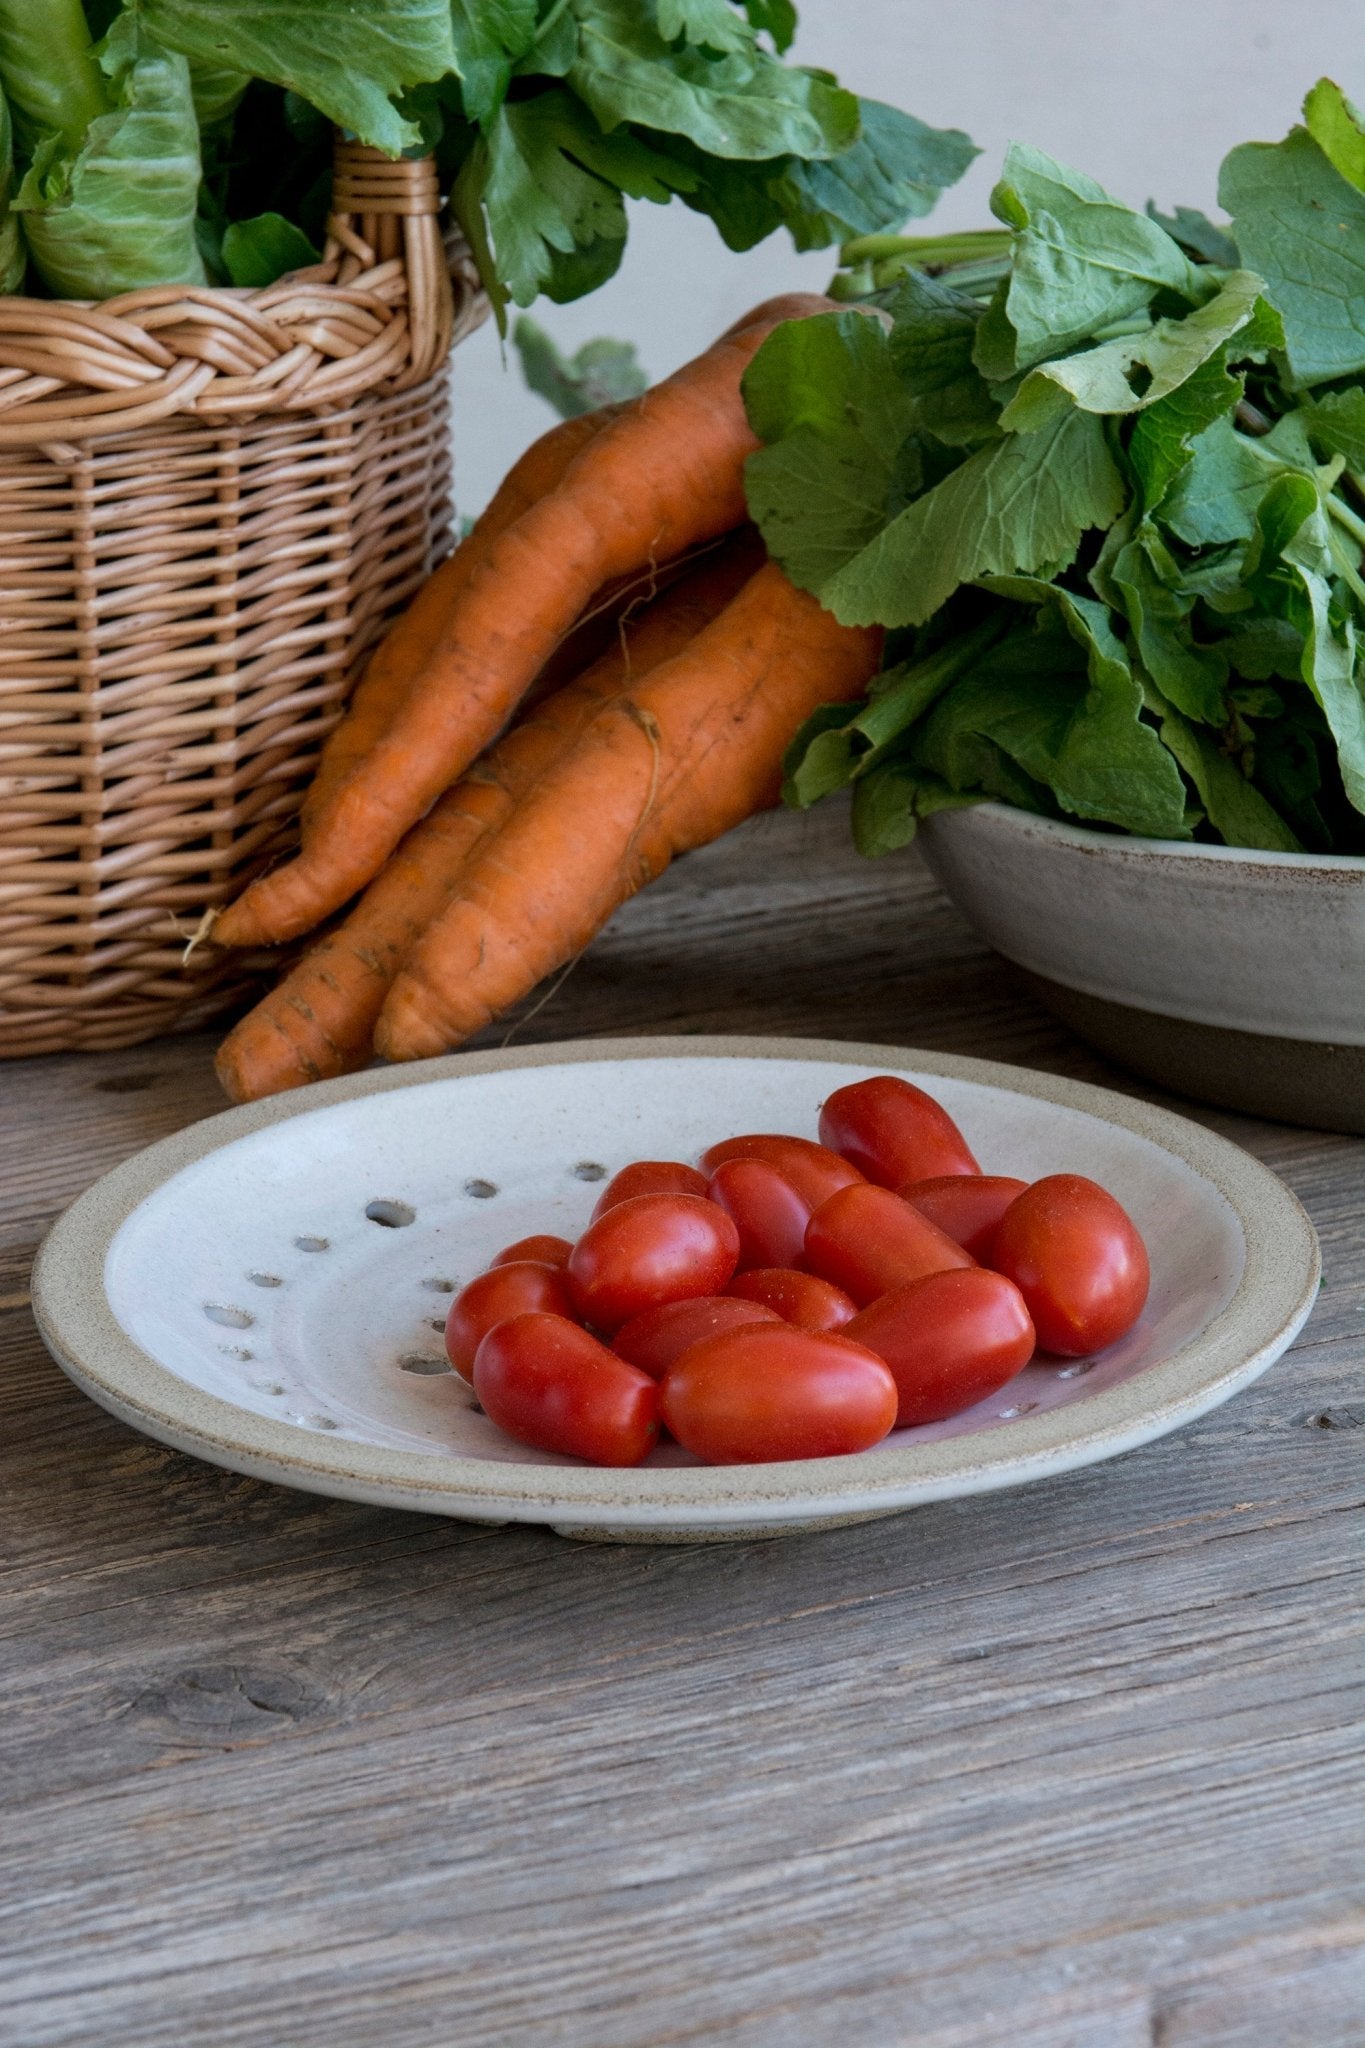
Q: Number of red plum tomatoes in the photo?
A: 15